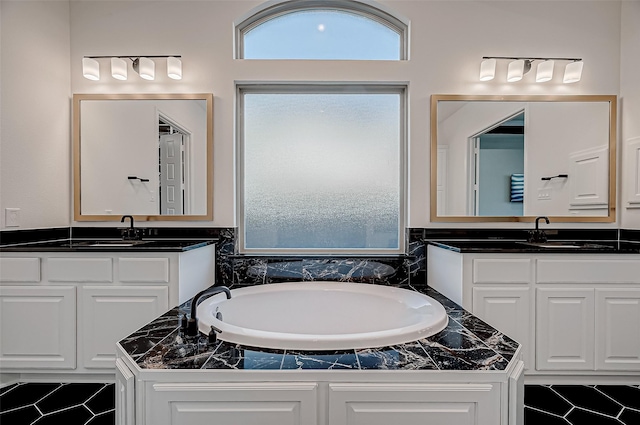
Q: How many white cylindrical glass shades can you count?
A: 8